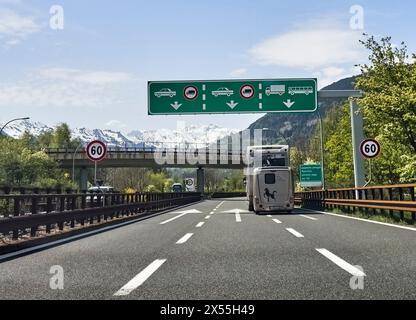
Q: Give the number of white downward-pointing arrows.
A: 3